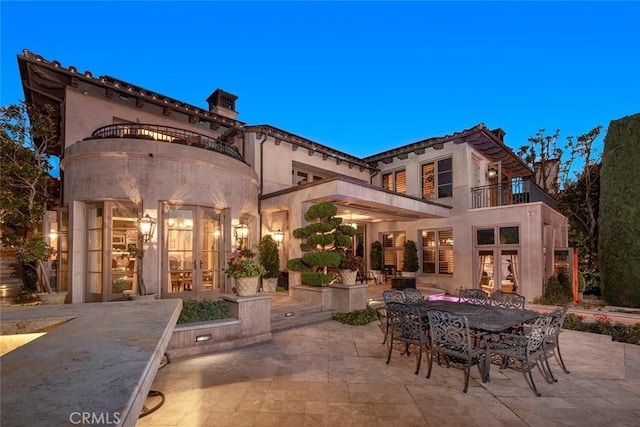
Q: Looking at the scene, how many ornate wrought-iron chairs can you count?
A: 8